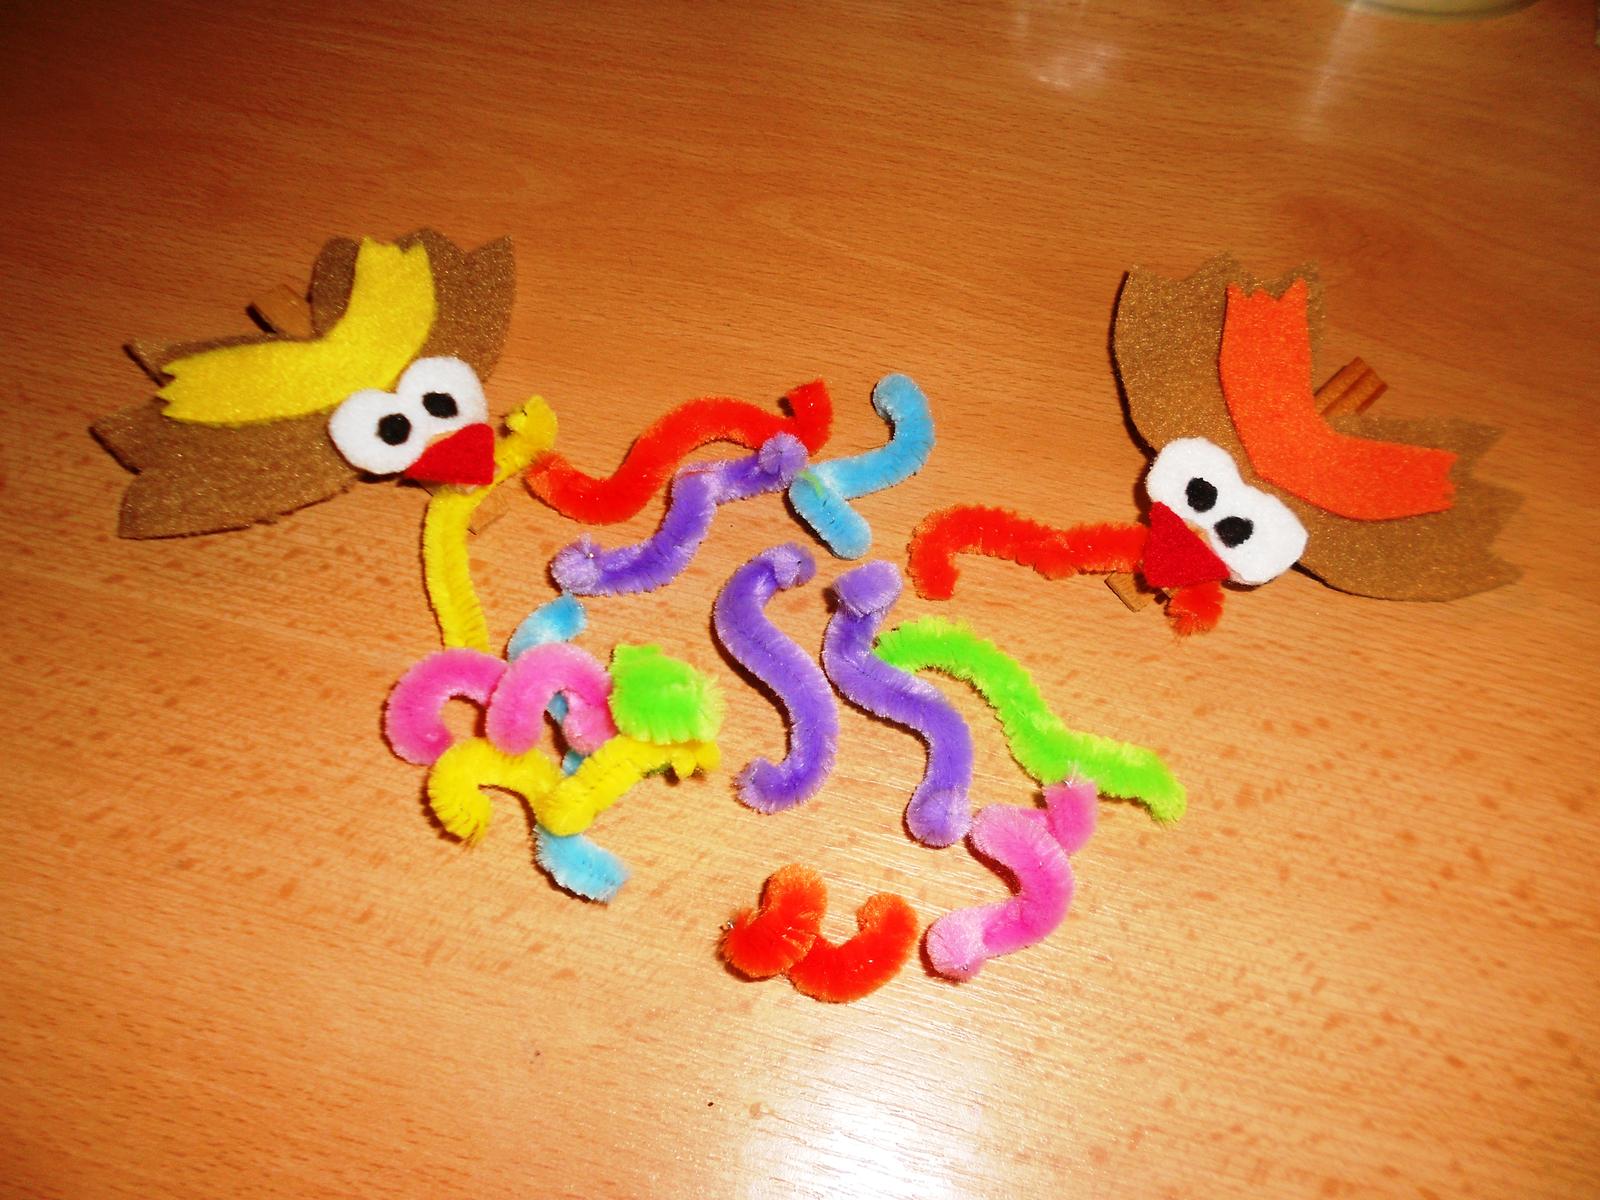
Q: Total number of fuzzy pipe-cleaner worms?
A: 14